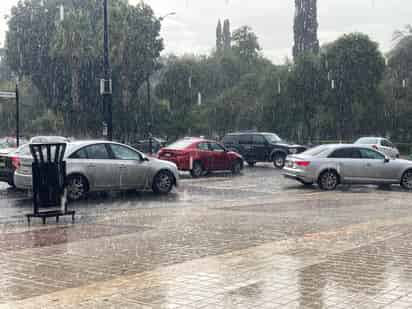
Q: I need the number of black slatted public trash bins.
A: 1